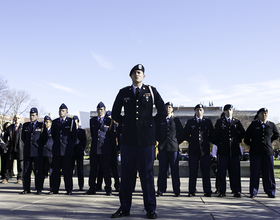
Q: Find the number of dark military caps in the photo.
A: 11